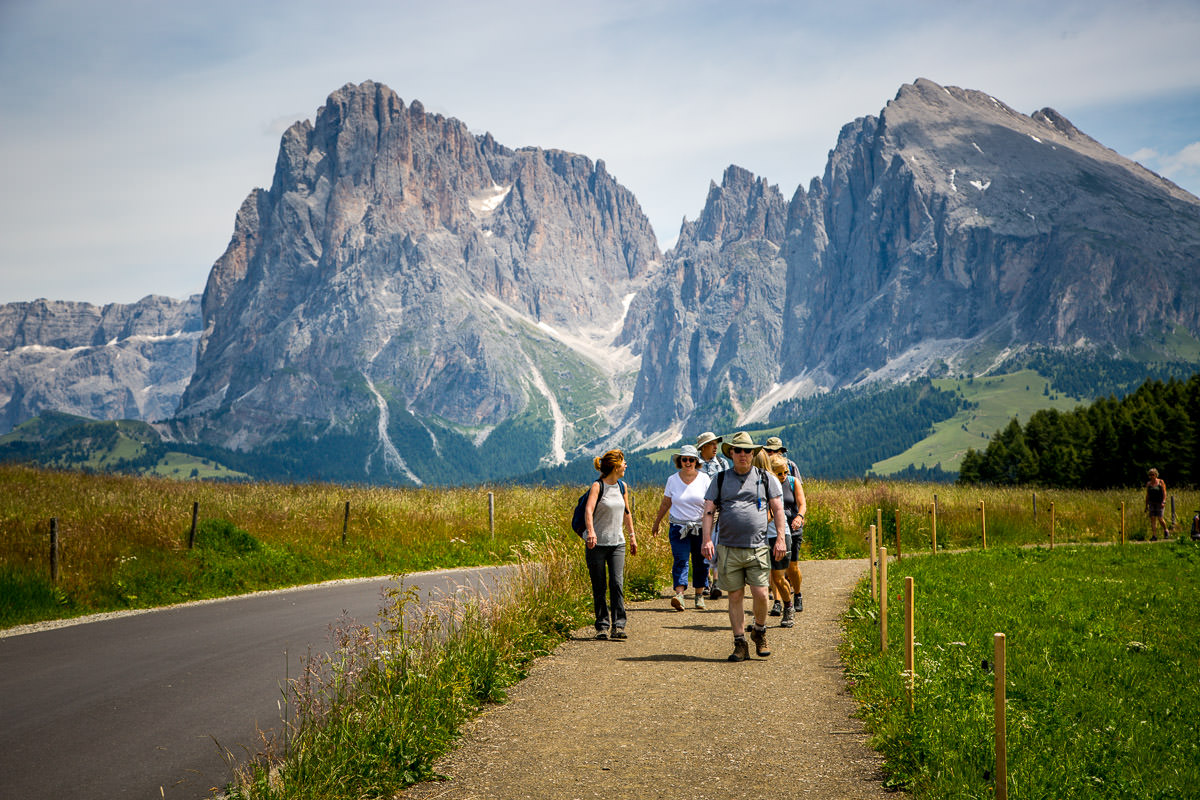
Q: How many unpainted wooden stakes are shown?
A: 10